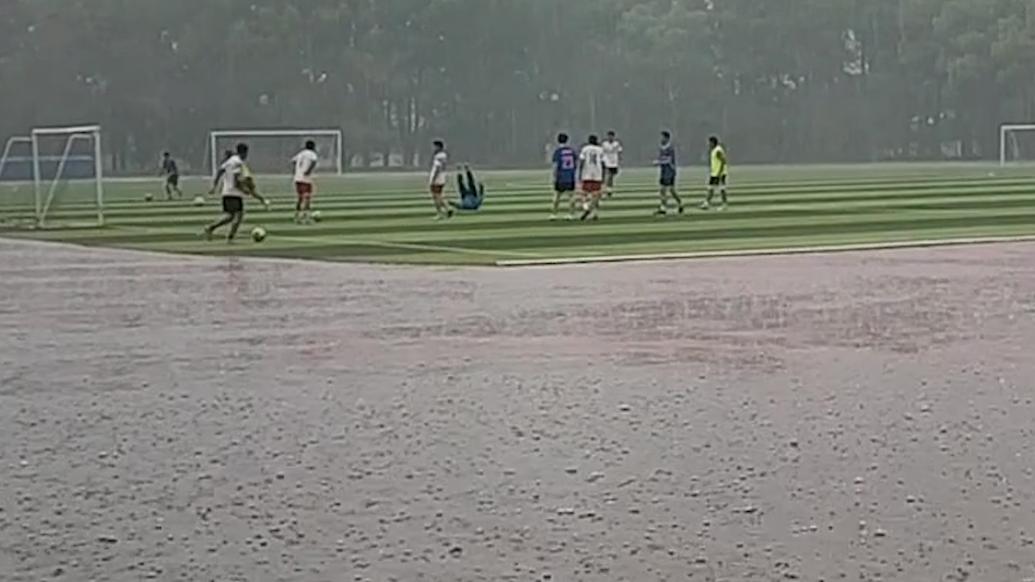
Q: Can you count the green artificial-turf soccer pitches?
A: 1